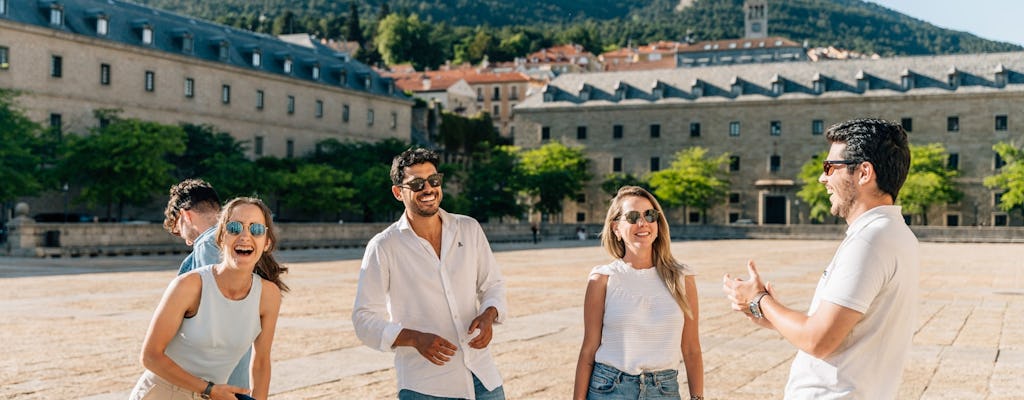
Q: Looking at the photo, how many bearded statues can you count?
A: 0